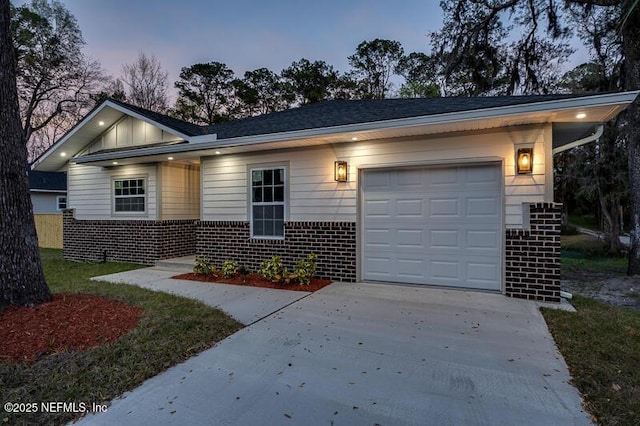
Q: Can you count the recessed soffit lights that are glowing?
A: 7